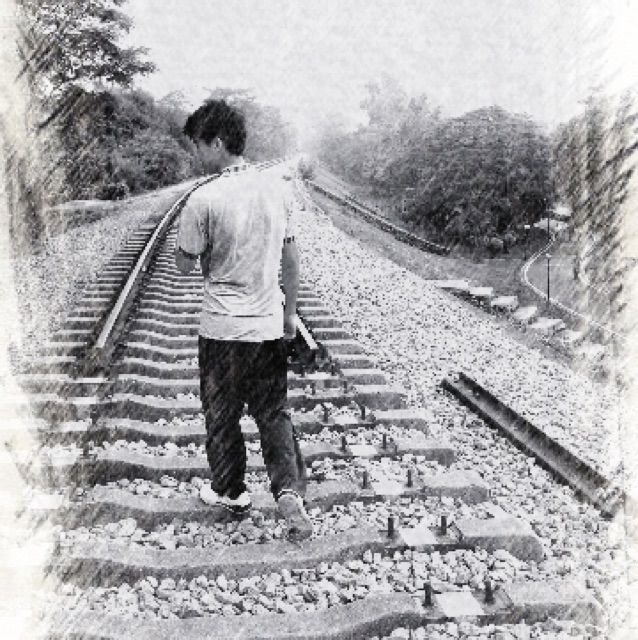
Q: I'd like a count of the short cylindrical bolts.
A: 14